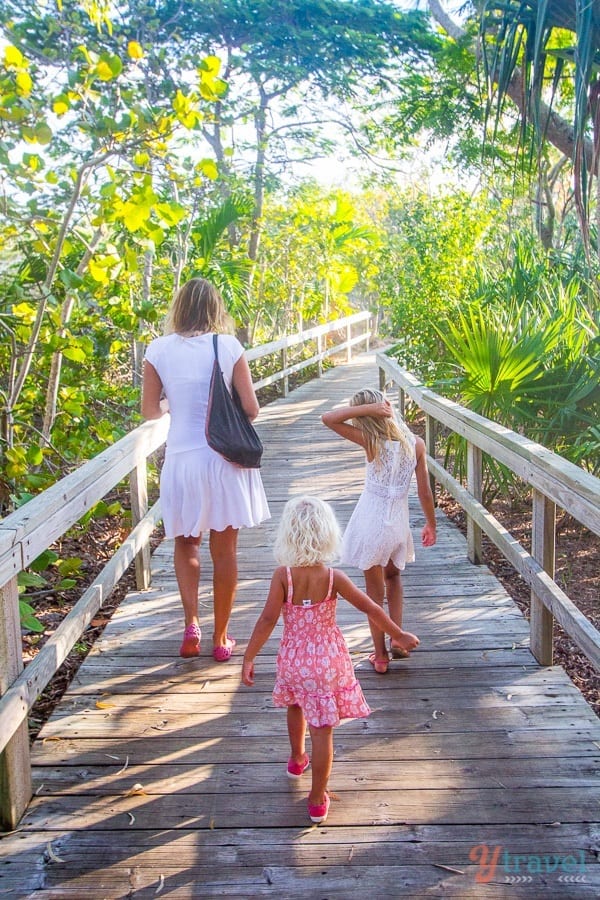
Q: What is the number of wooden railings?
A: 2